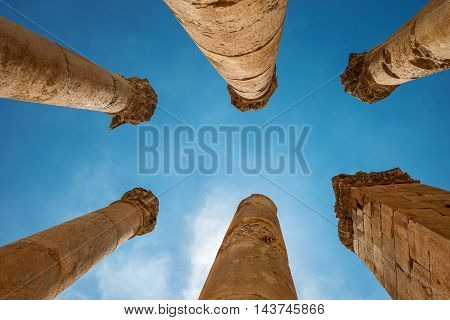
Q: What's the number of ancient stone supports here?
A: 6